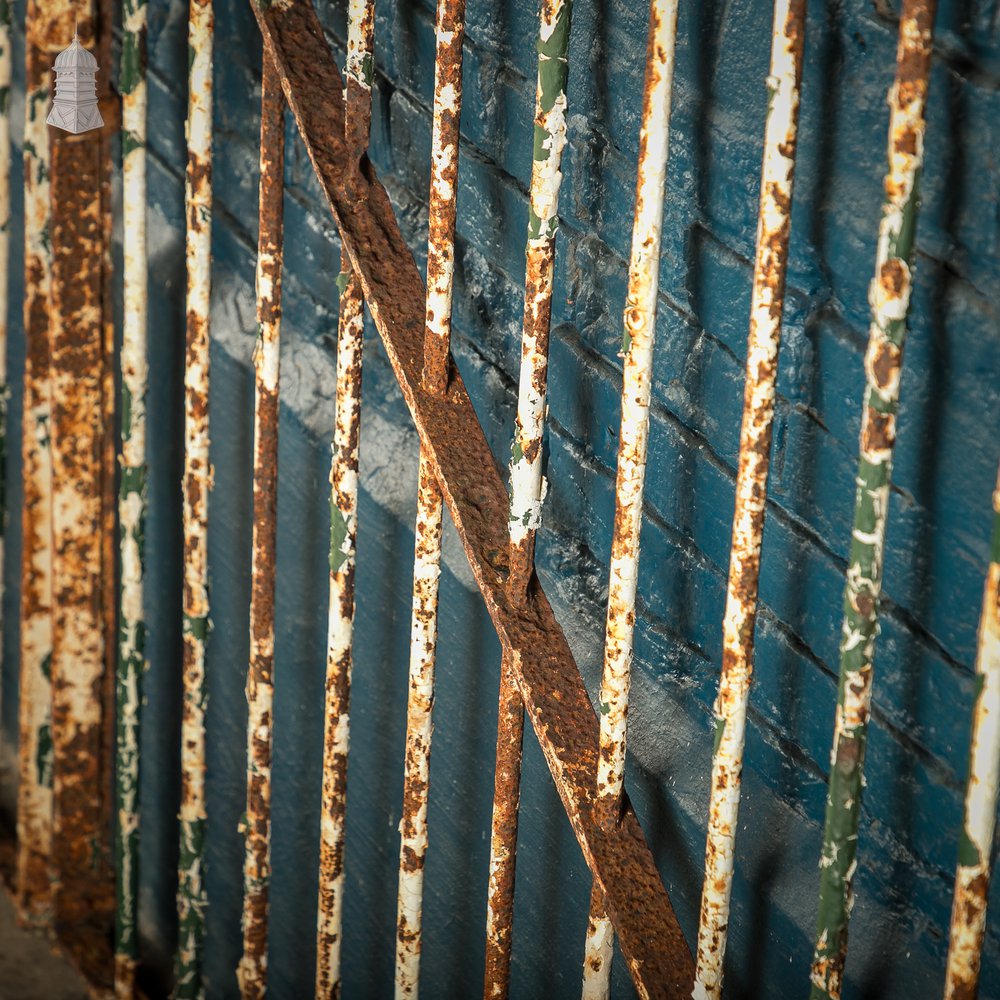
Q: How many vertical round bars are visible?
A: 11